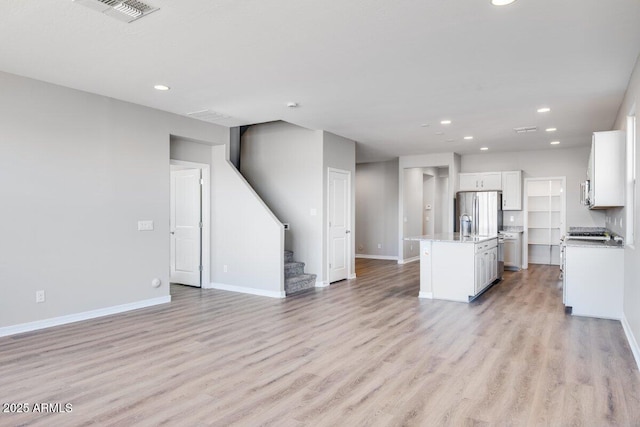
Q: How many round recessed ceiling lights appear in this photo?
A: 8